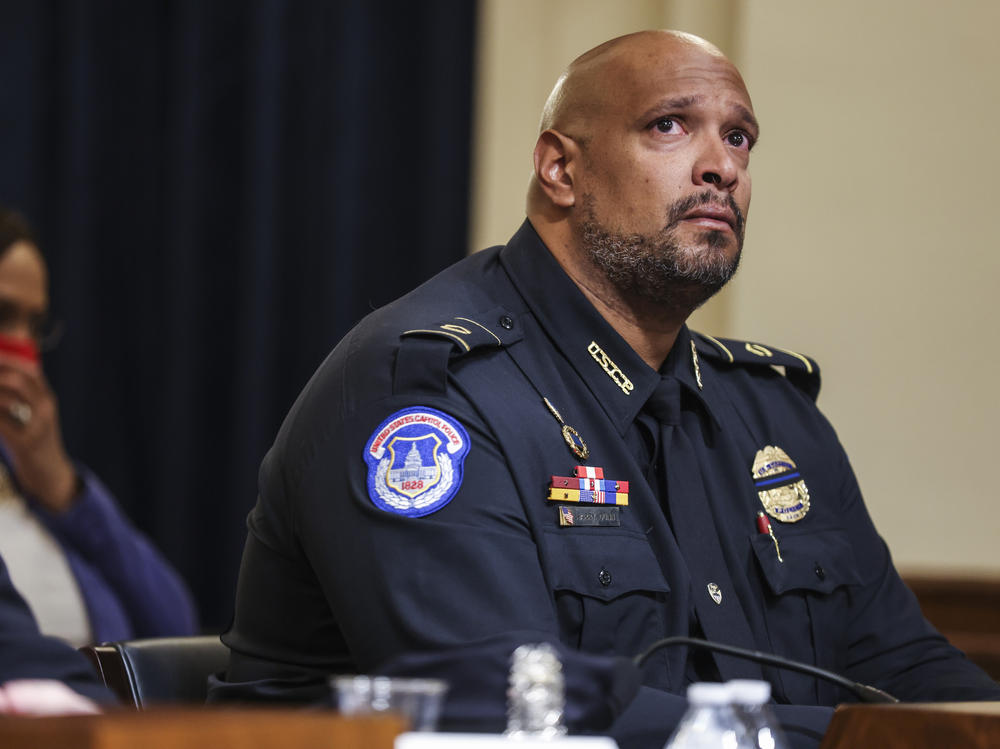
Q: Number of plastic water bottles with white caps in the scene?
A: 2